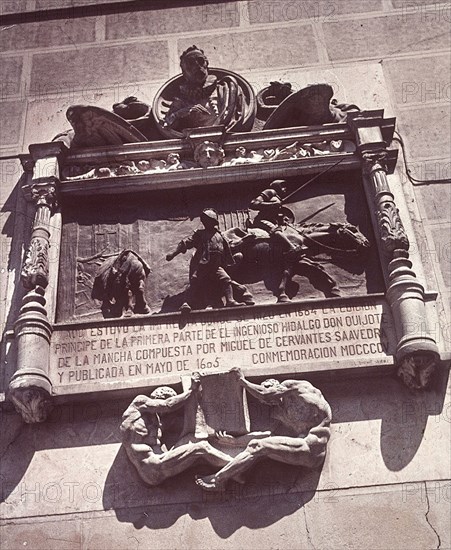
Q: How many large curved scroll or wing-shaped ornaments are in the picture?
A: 2